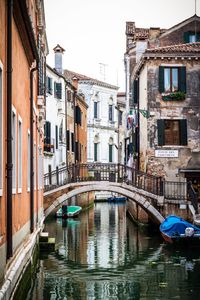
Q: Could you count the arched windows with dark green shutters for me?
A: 2